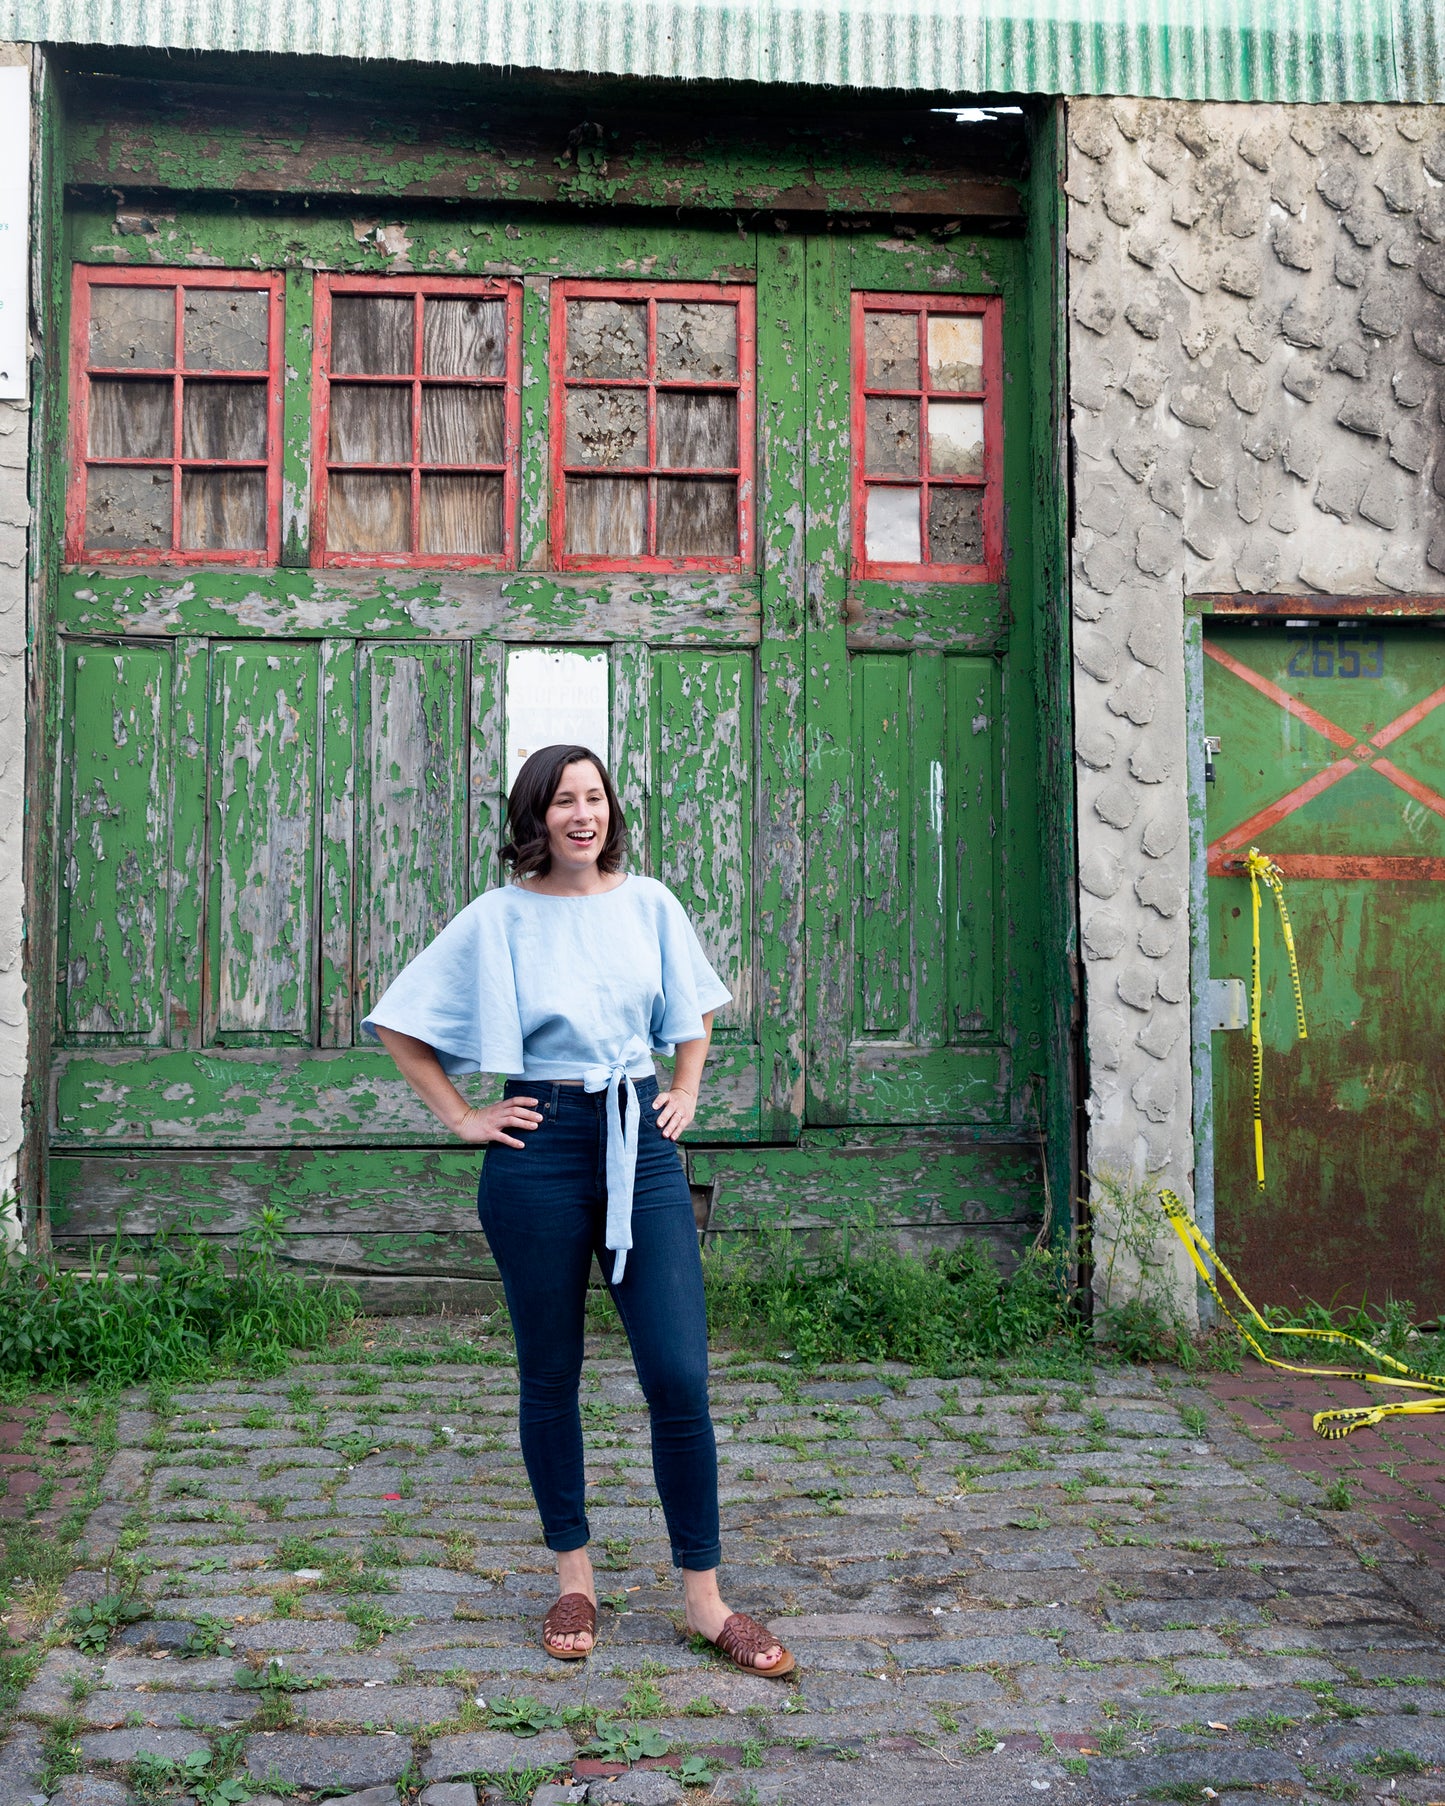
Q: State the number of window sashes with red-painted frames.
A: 4